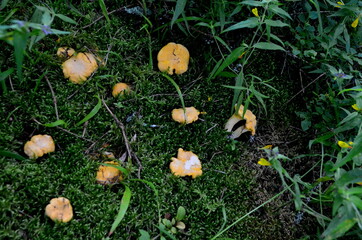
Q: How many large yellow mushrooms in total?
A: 8